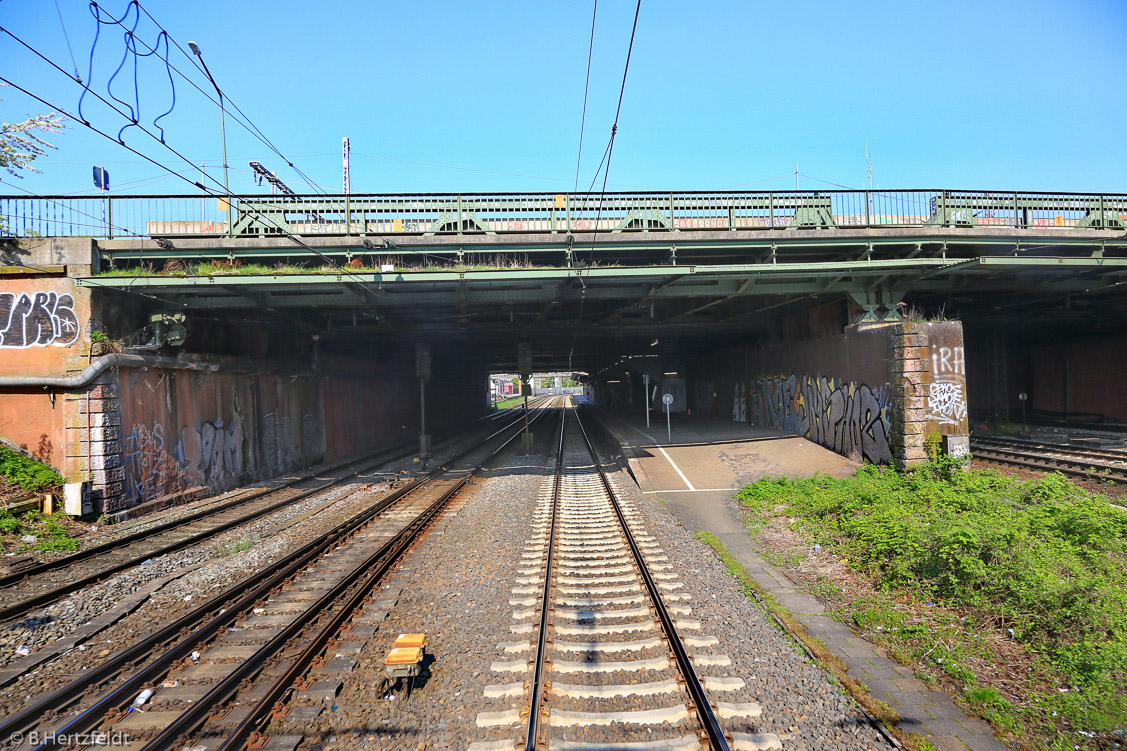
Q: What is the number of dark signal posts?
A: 2